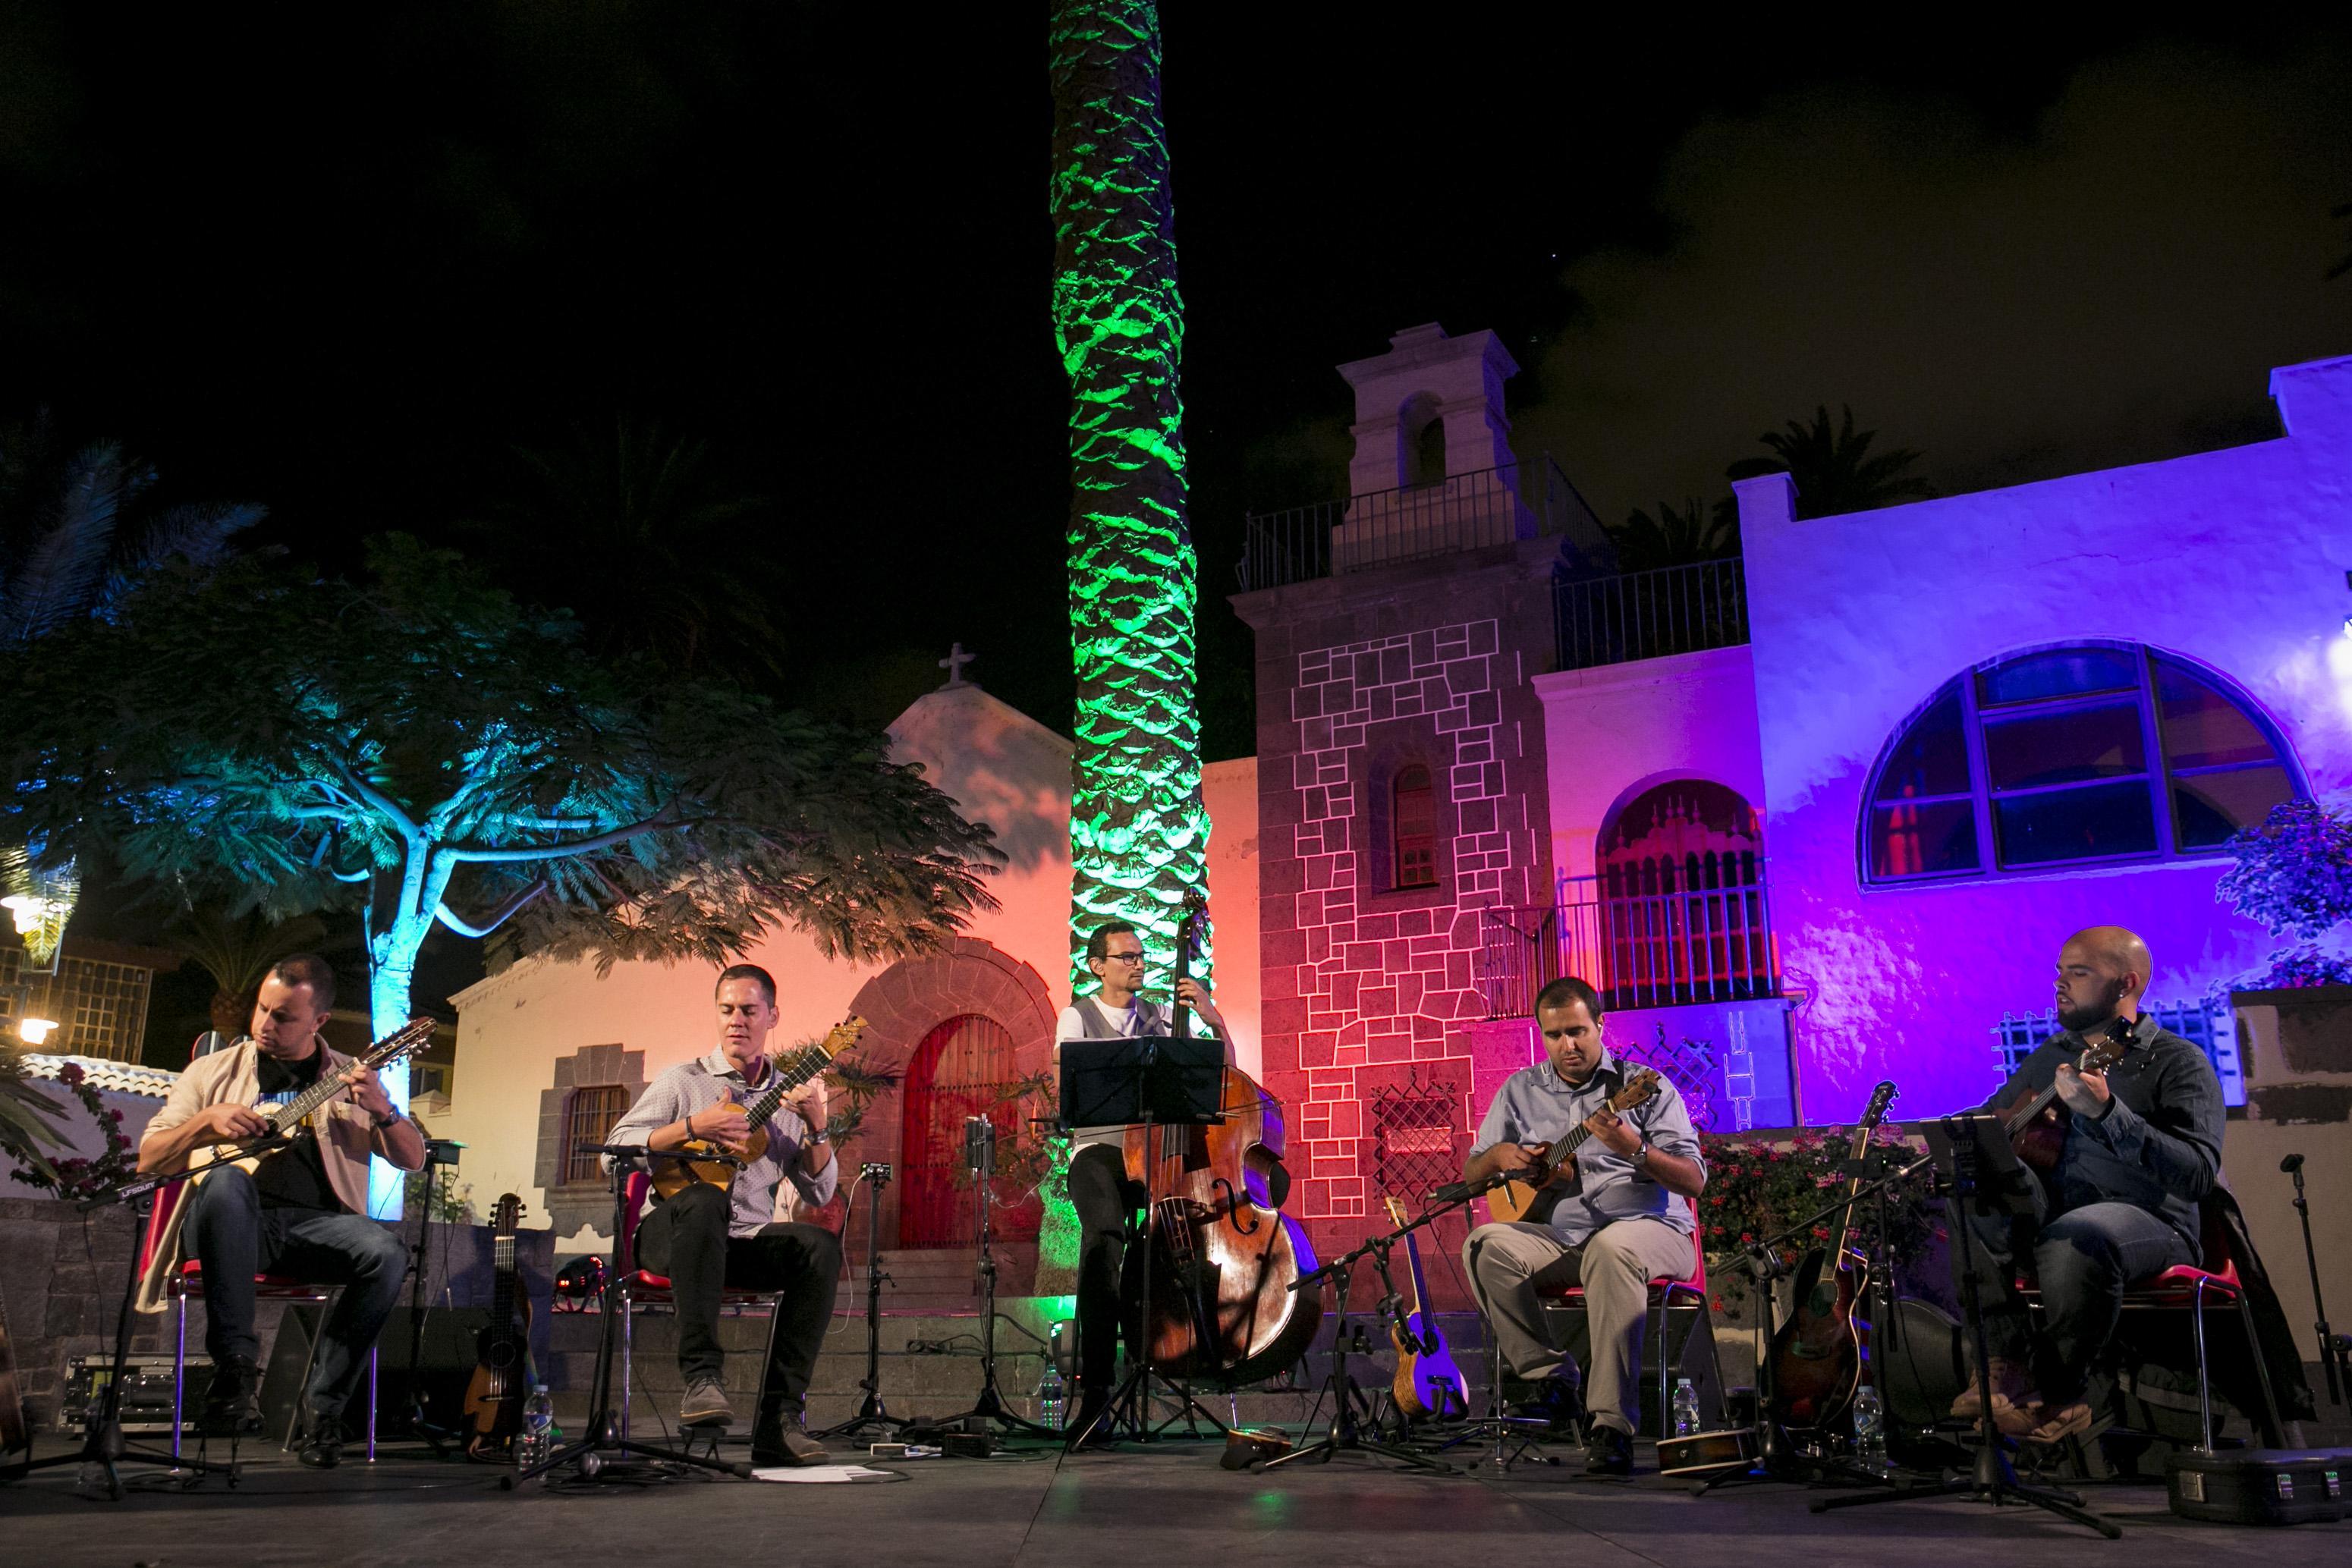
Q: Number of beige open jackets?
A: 1